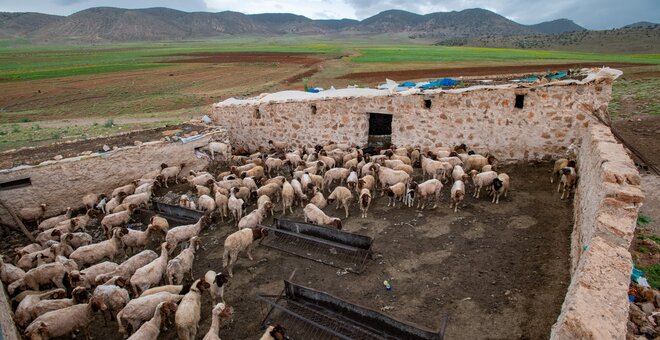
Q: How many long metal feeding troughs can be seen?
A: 3